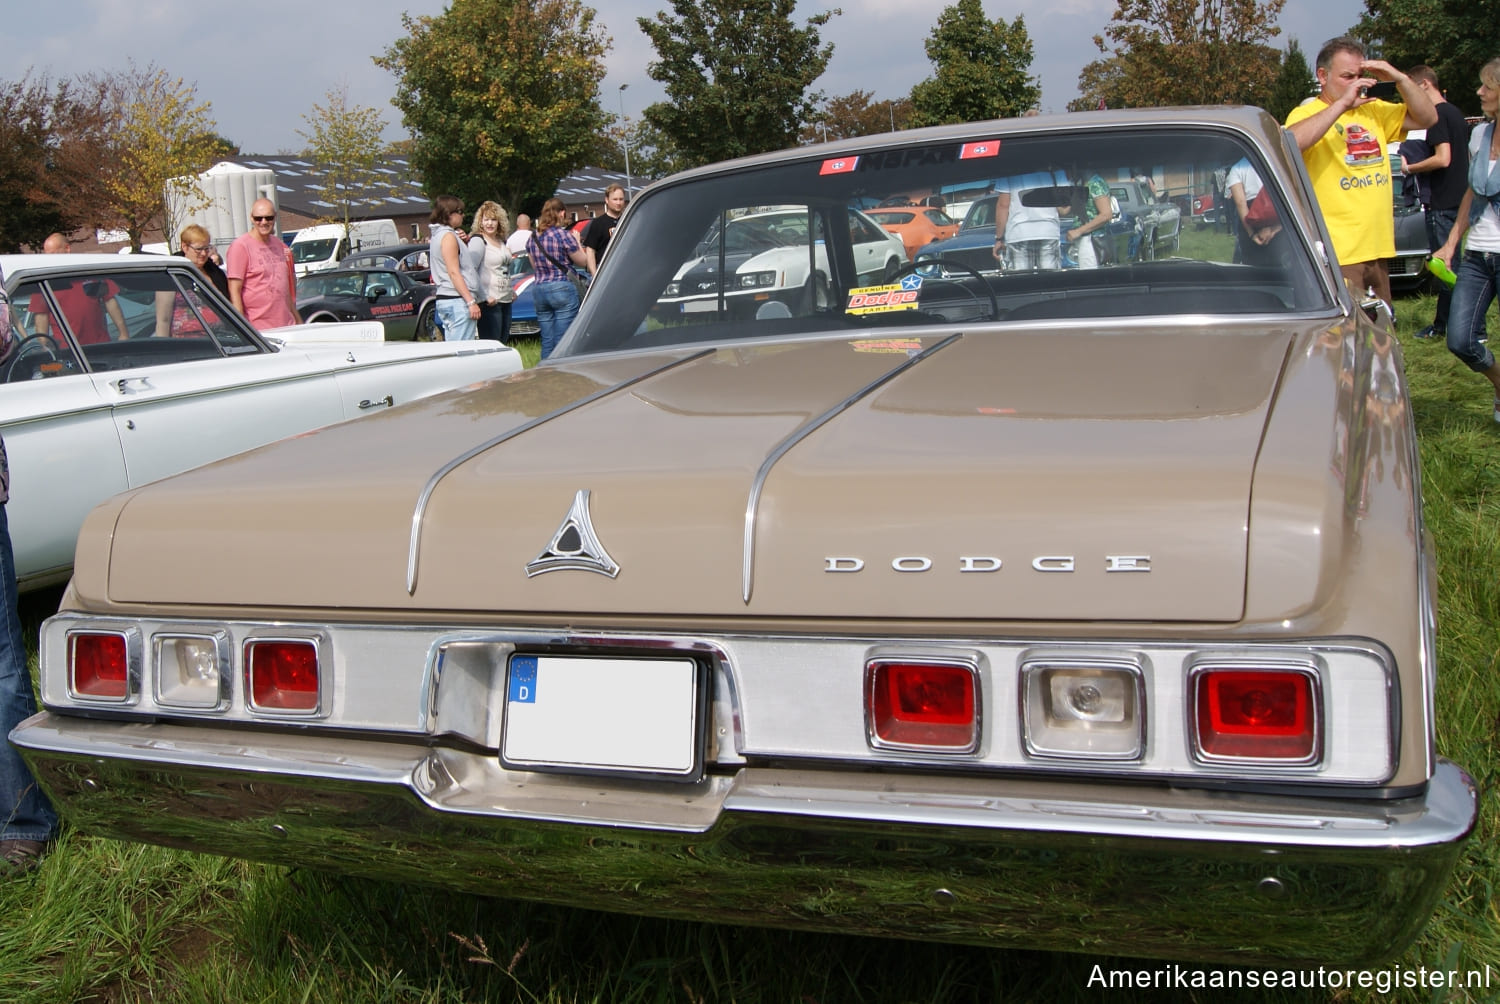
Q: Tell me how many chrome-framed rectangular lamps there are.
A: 6